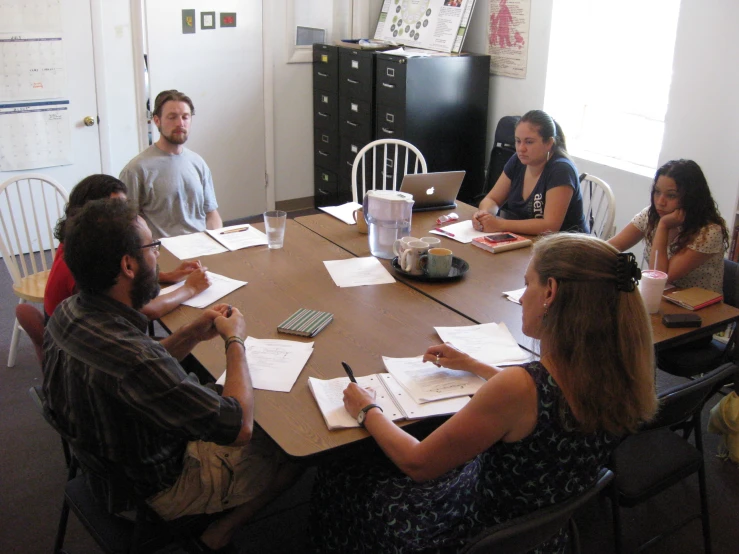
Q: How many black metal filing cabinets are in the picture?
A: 3